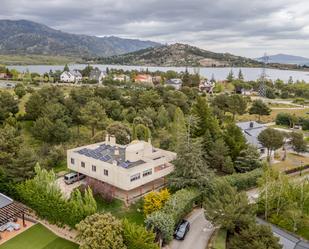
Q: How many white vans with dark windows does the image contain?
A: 1